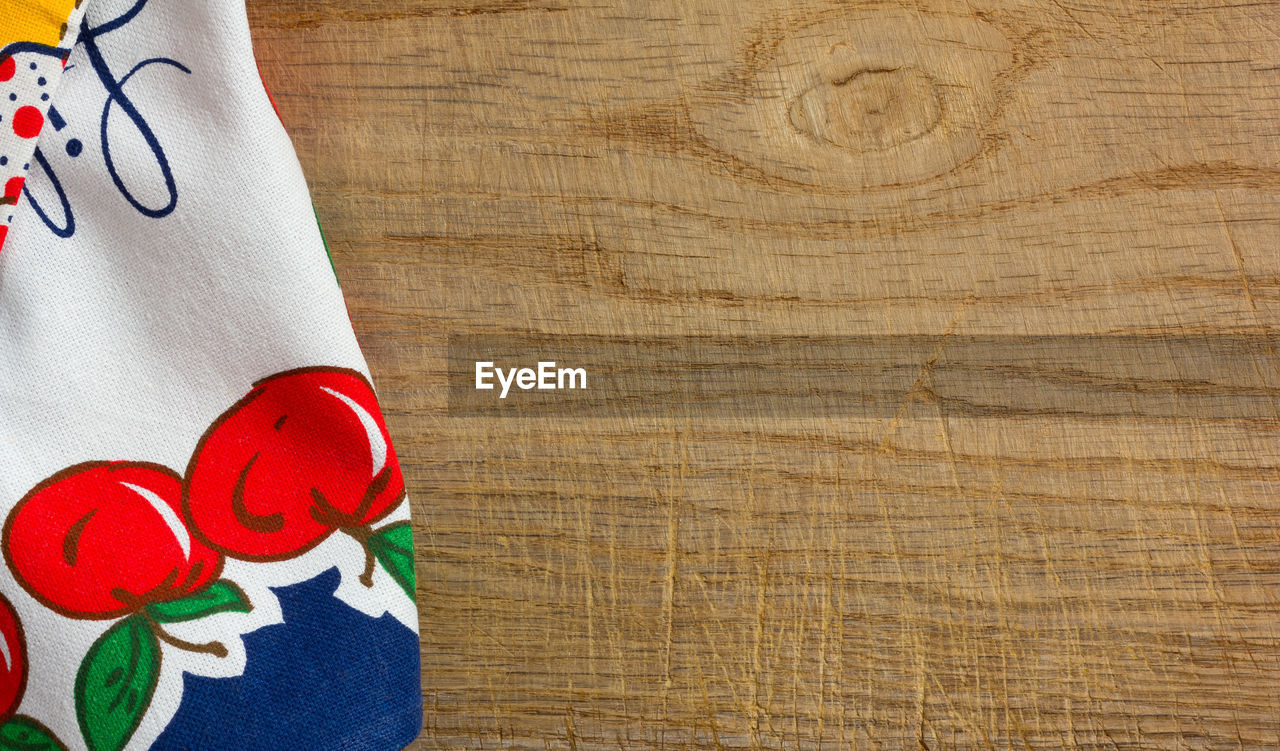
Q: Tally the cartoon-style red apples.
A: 3